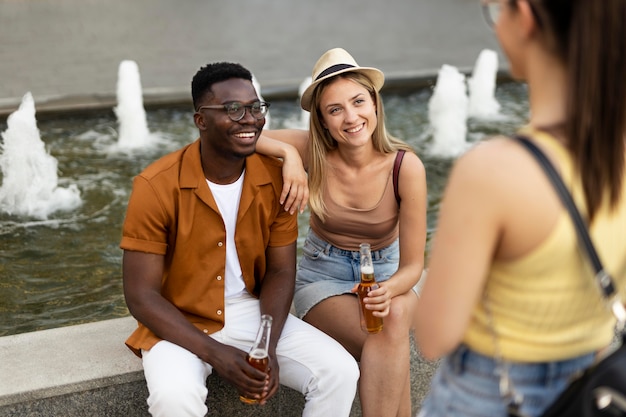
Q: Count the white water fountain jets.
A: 6